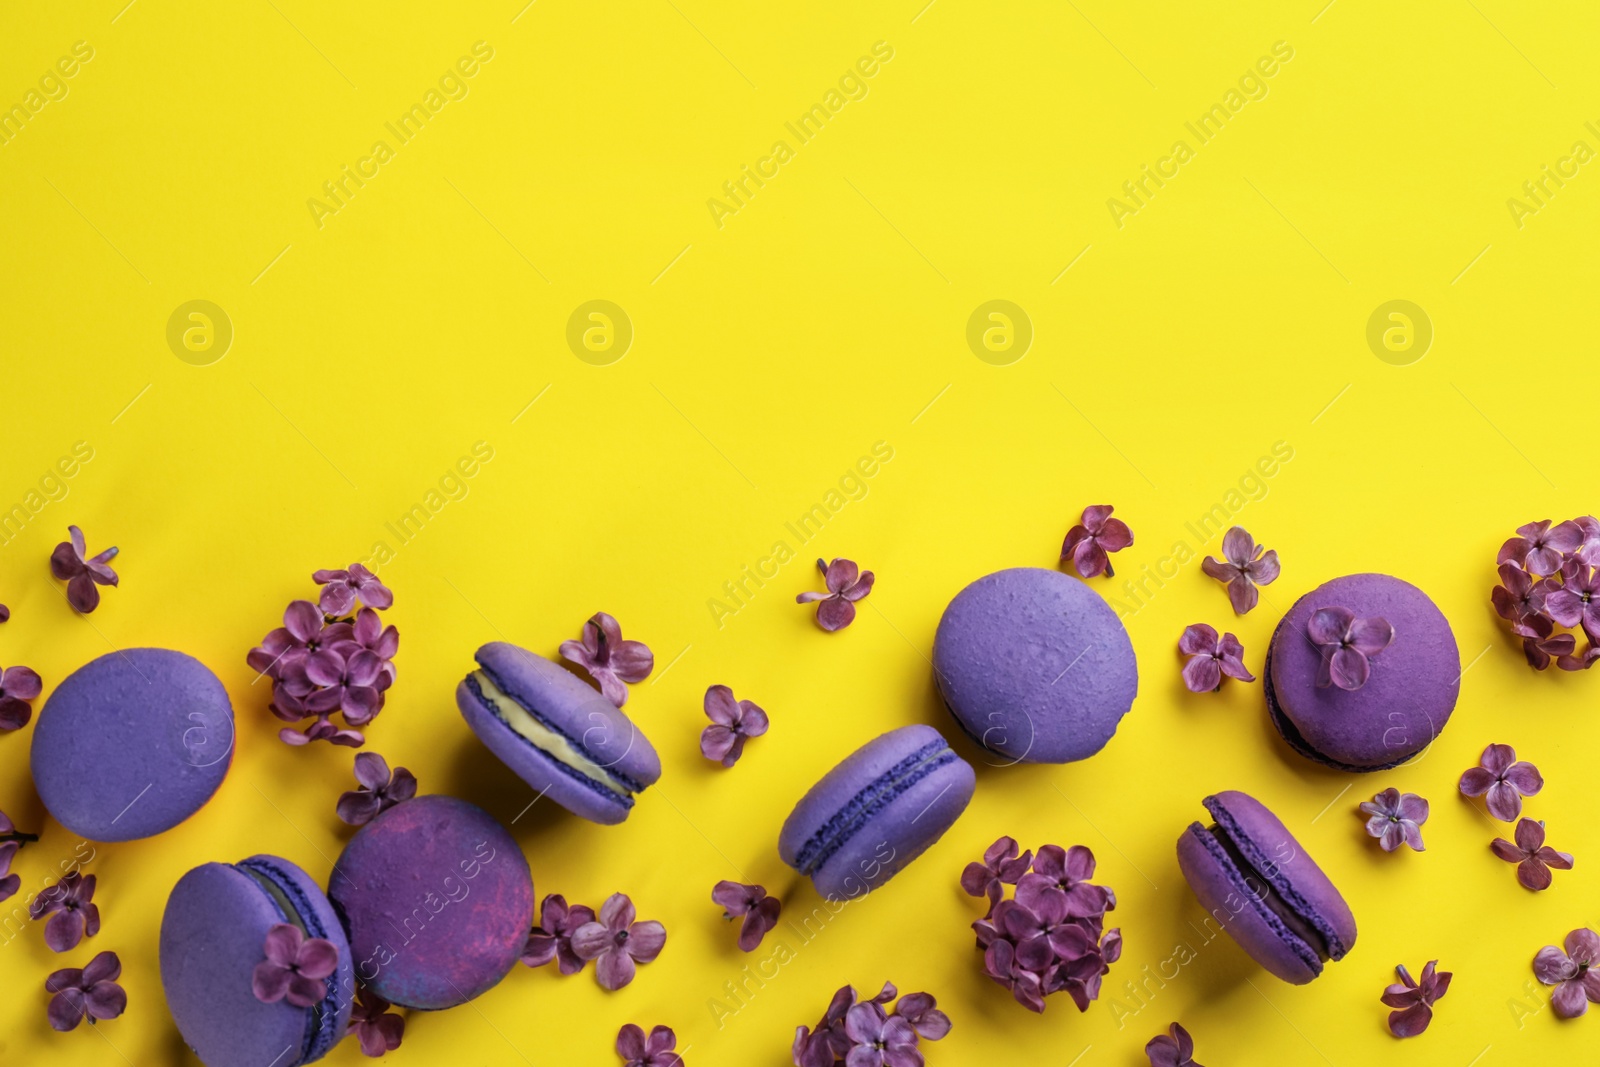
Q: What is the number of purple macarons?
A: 8